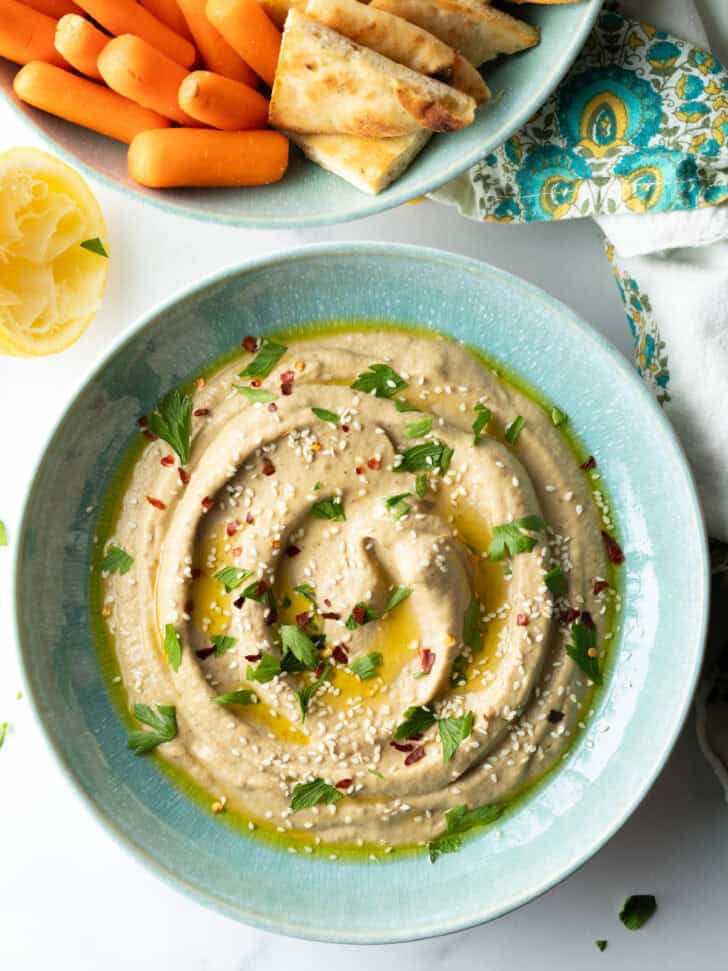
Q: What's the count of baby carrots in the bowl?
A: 11